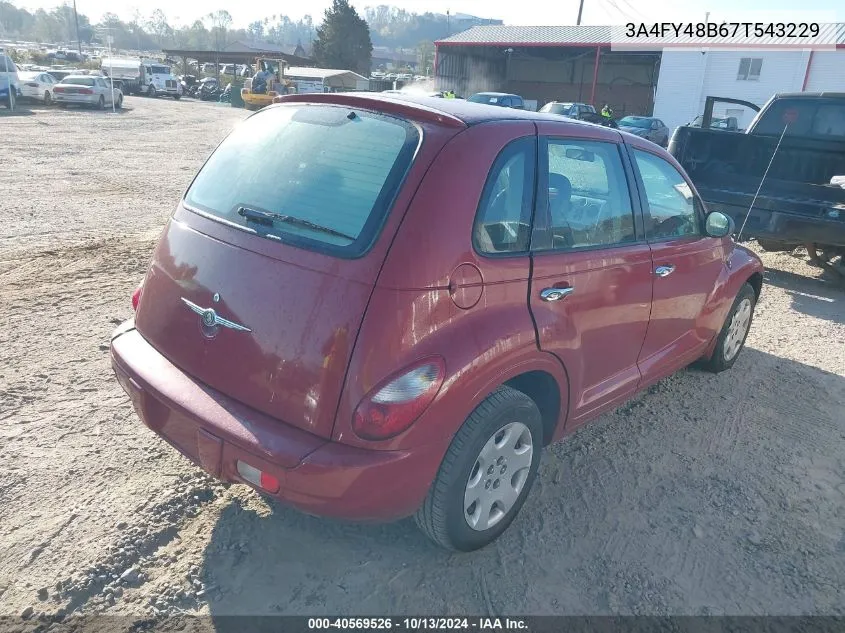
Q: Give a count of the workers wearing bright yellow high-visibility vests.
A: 2